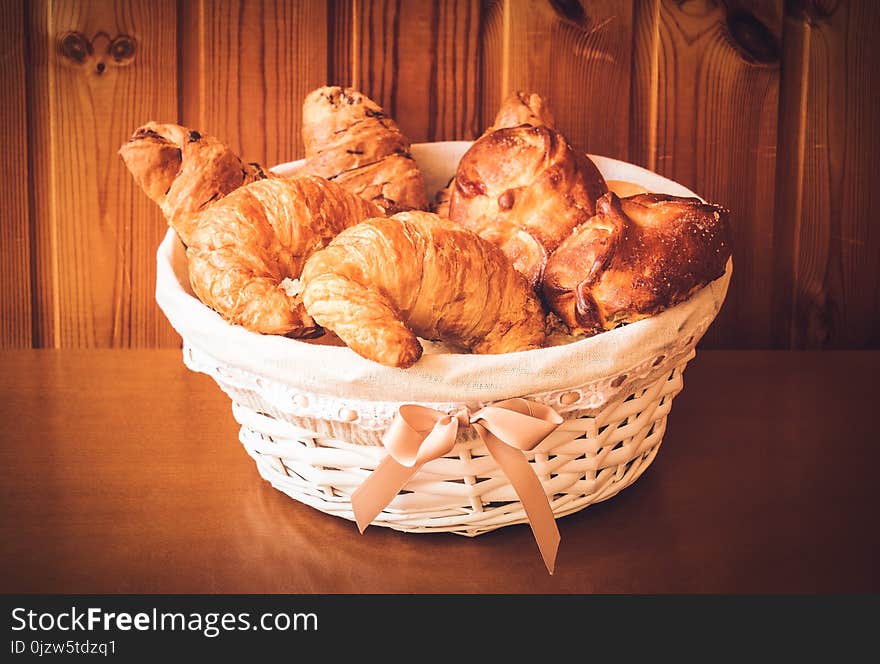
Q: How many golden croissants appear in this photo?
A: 2